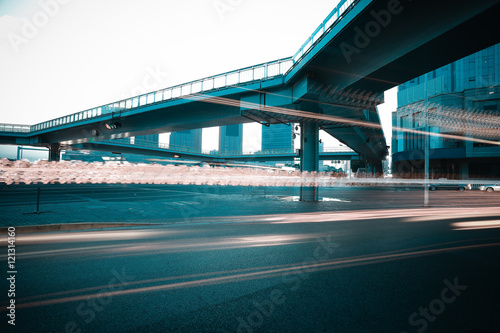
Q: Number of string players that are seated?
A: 0